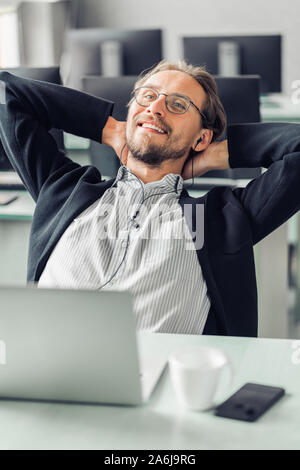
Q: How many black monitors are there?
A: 4